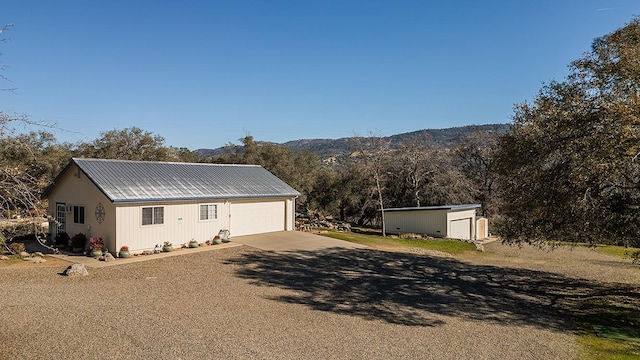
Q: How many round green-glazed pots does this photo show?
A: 5